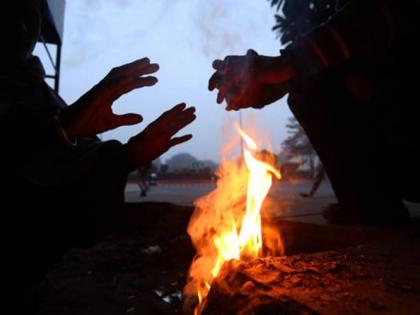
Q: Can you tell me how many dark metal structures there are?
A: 1